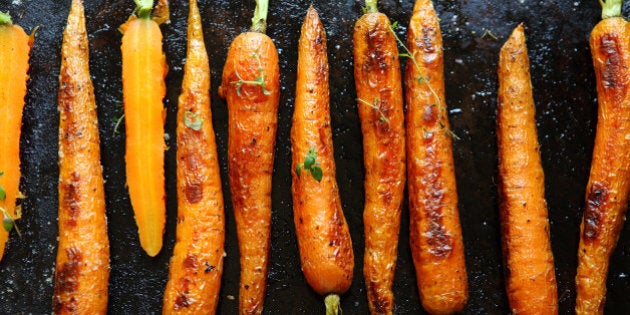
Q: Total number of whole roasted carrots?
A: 8